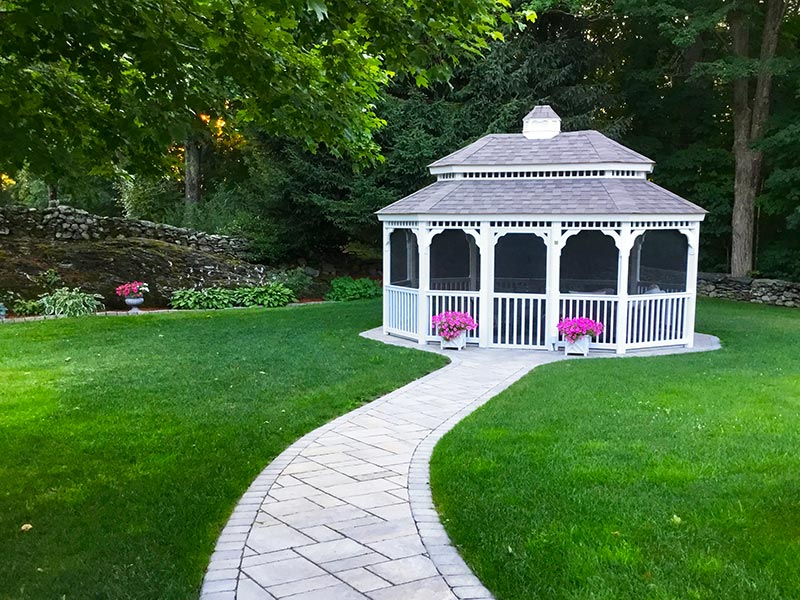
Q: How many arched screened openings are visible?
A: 5